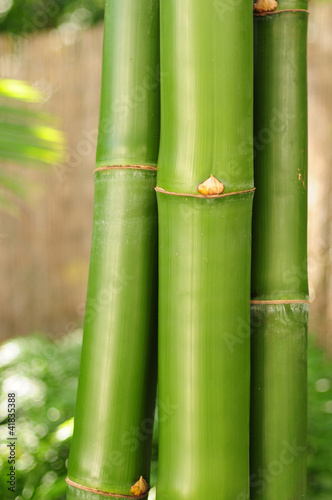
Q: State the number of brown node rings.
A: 5